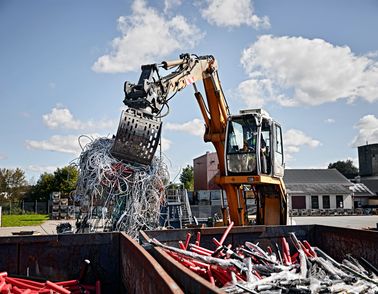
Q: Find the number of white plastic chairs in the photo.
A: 0